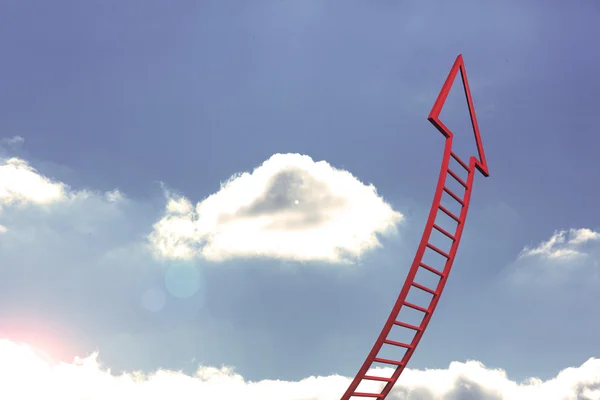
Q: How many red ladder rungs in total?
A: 14